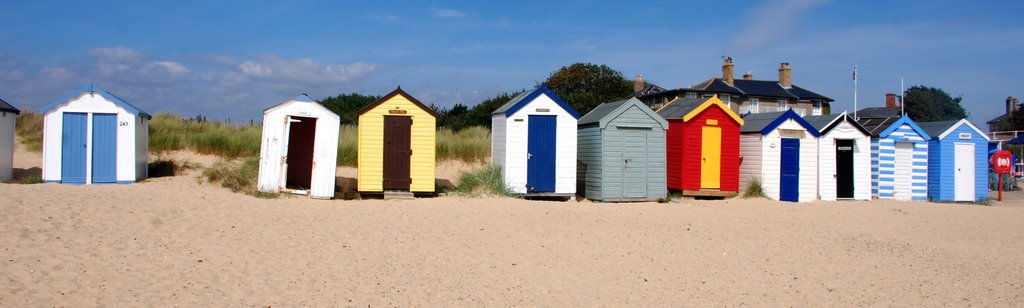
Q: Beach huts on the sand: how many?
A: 11